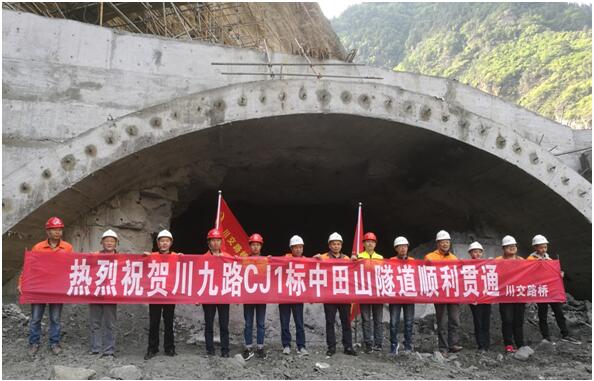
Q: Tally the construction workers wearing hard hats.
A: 13